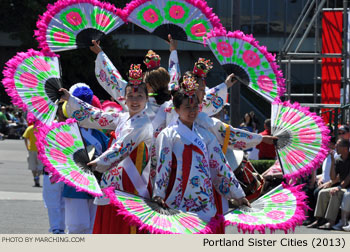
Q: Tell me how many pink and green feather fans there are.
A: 8